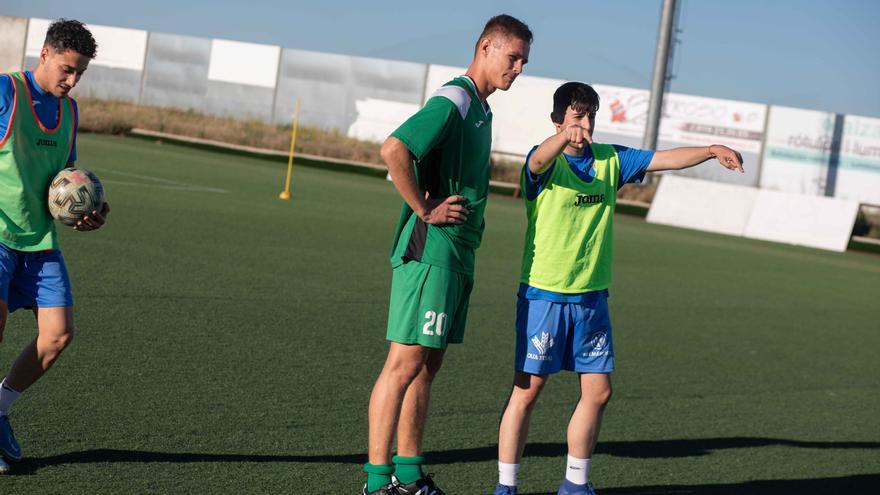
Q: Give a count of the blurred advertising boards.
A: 2